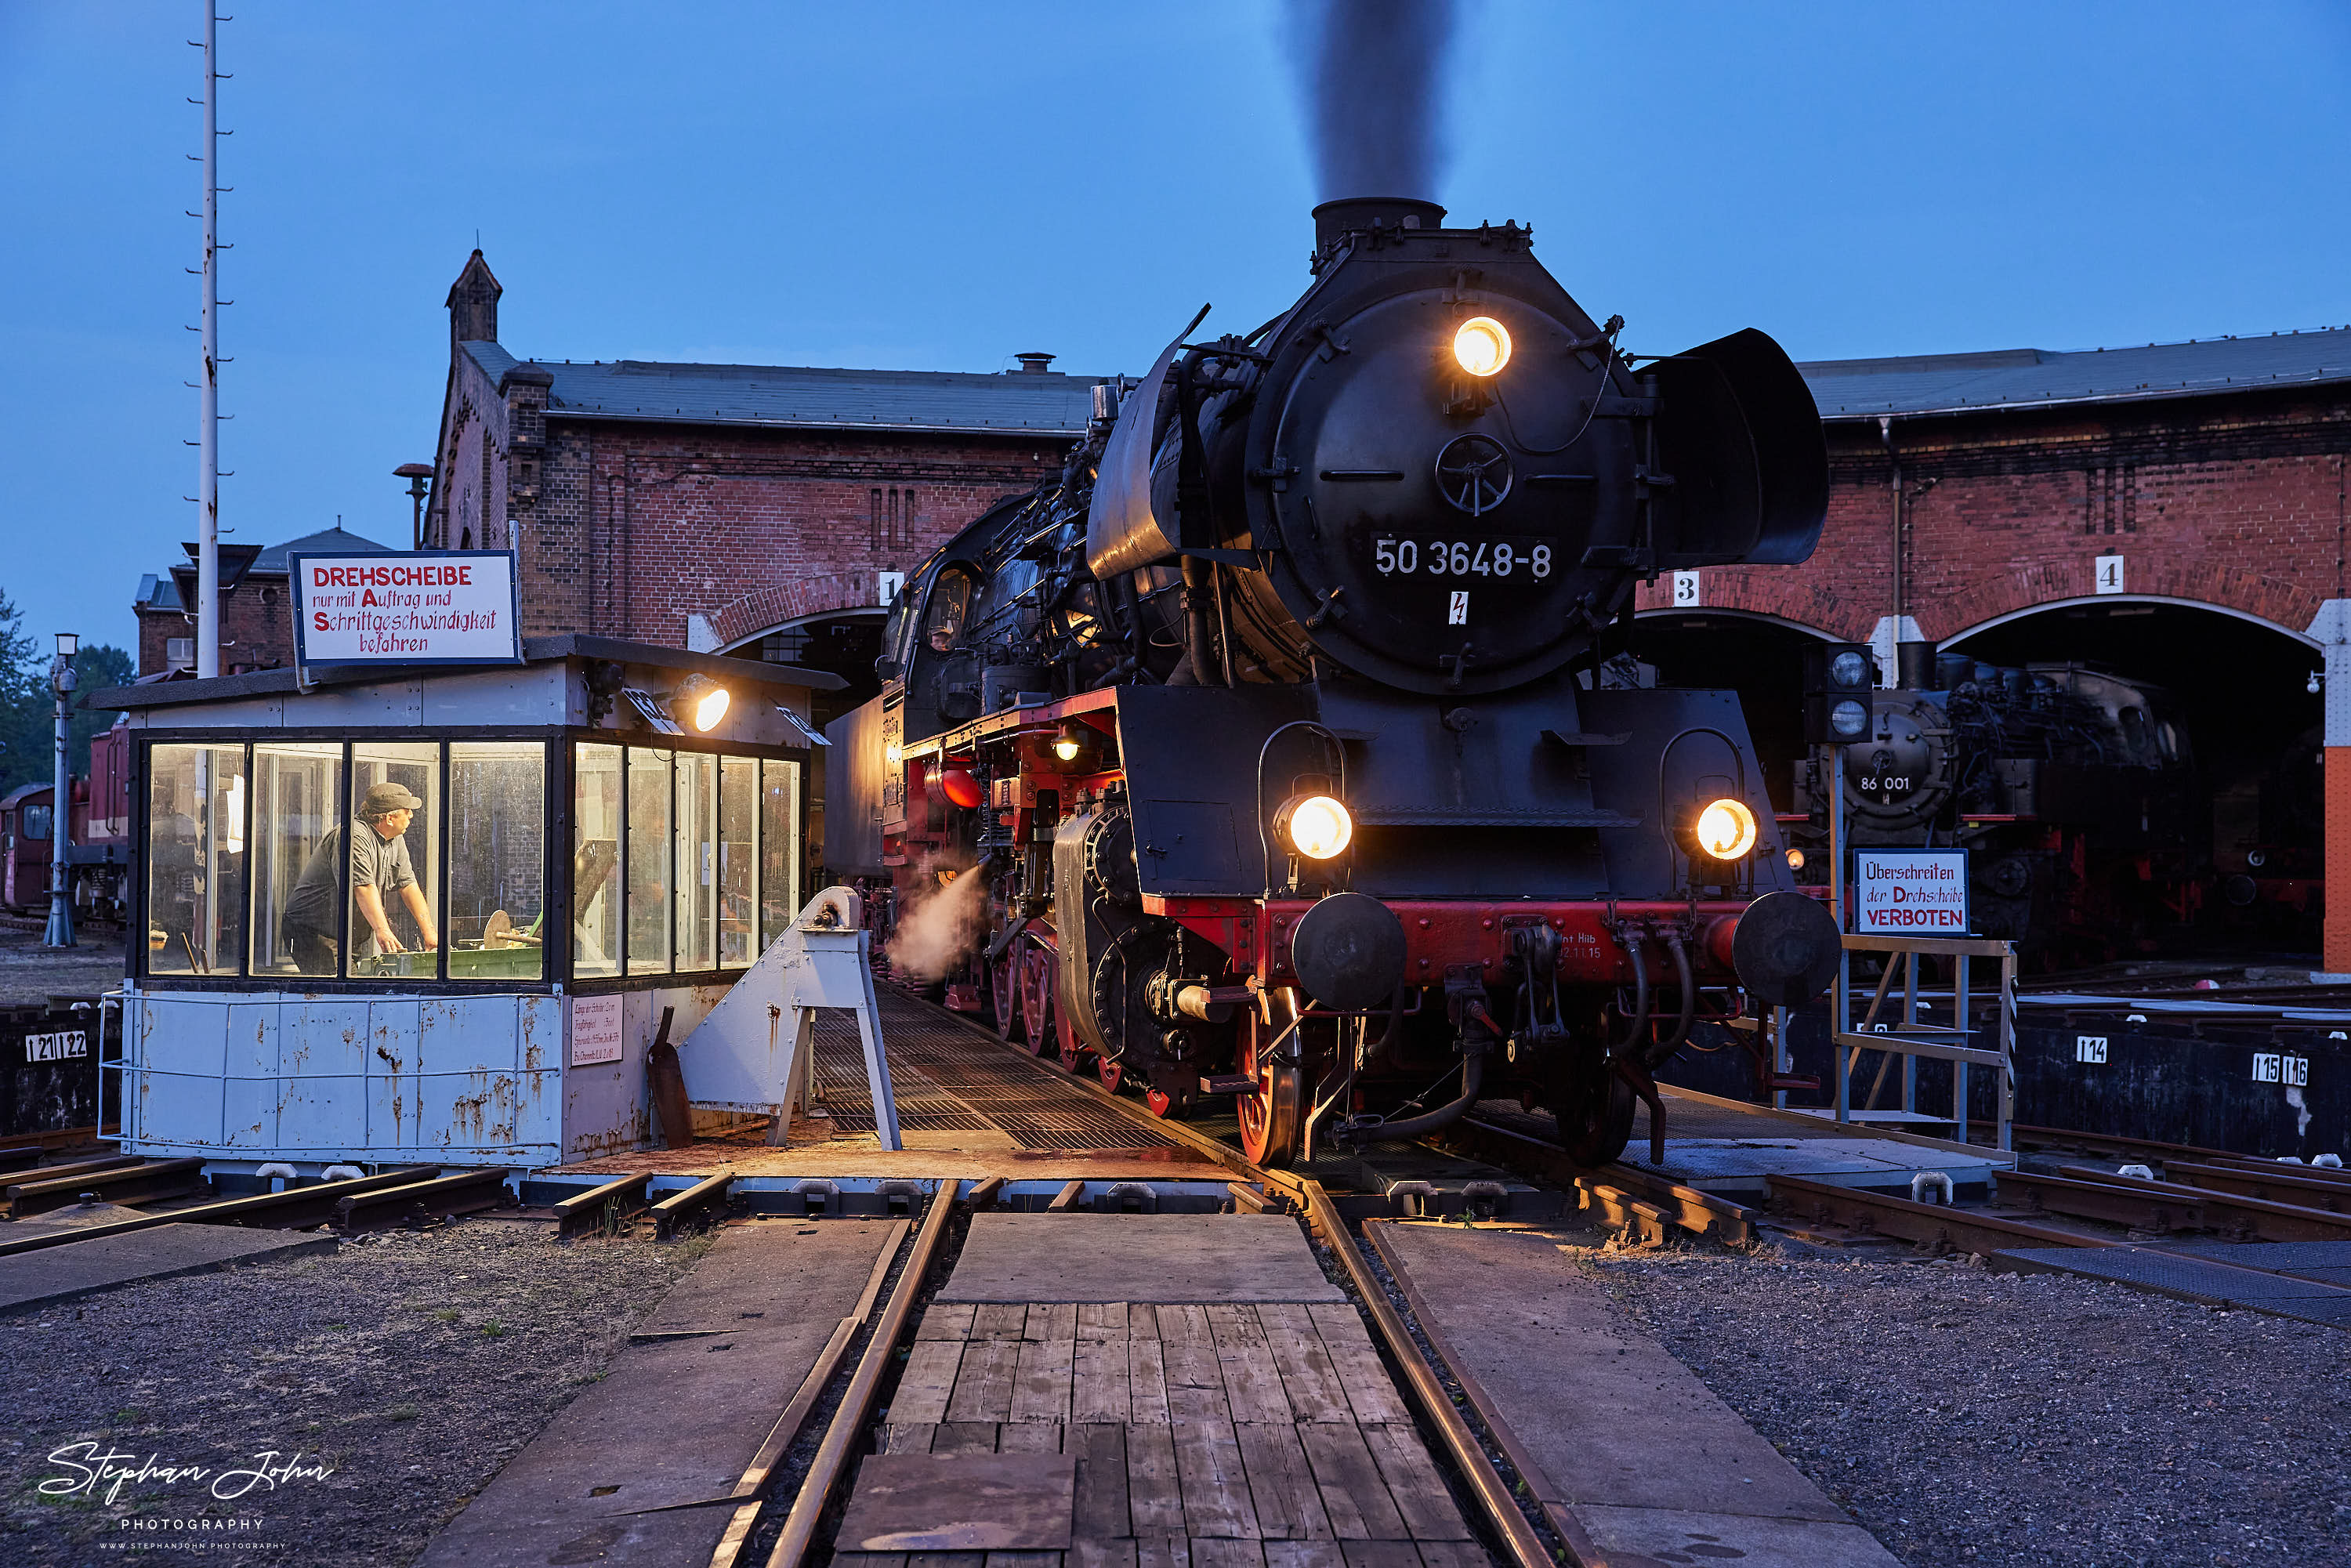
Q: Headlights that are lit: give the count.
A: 3